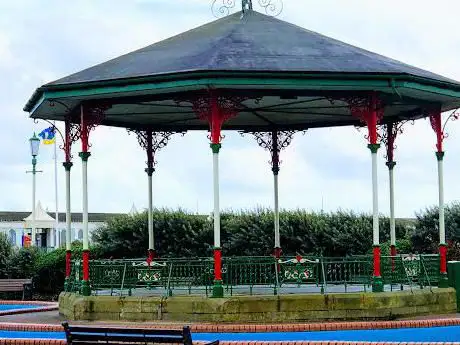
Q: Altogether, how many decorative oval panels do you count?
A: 3